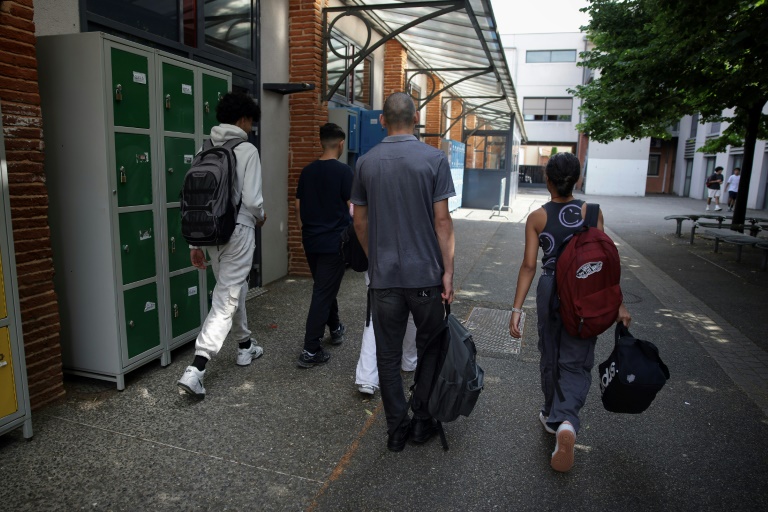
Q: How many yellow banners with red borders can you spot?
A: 0